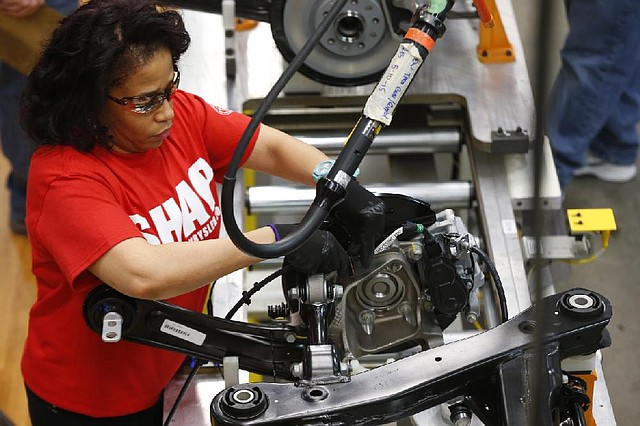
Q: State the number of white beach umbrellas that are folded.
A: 0